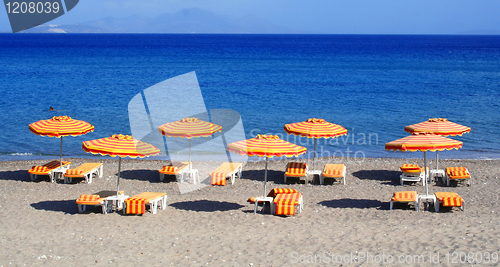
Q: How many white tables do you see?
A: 7